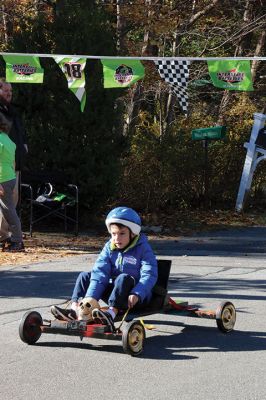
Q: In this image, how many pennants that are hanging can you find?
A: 5